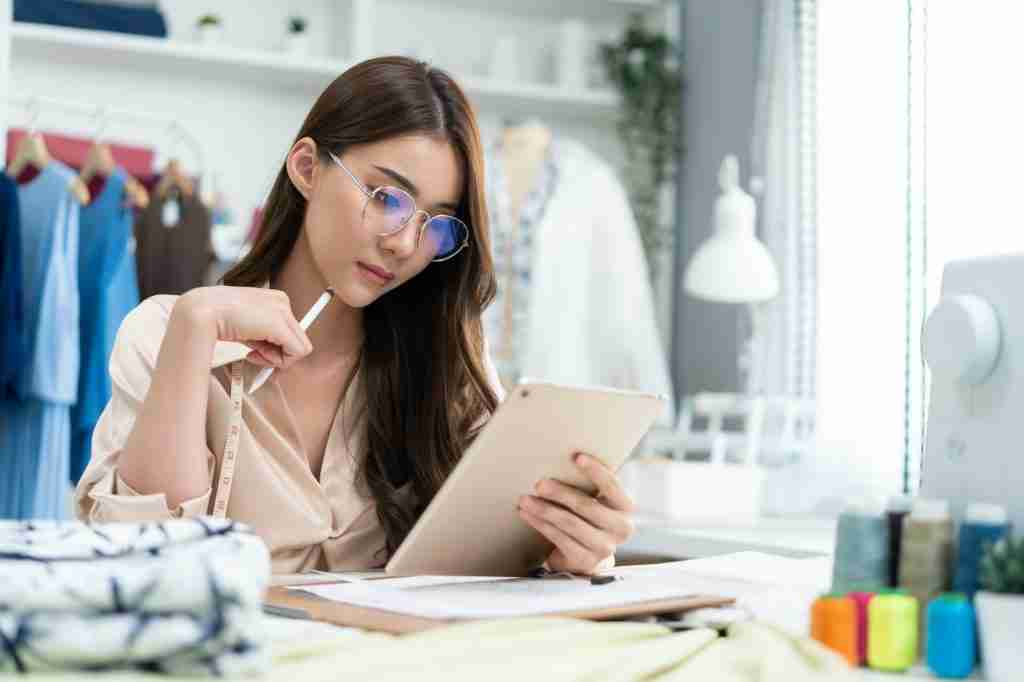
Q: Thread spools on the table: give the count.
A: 8